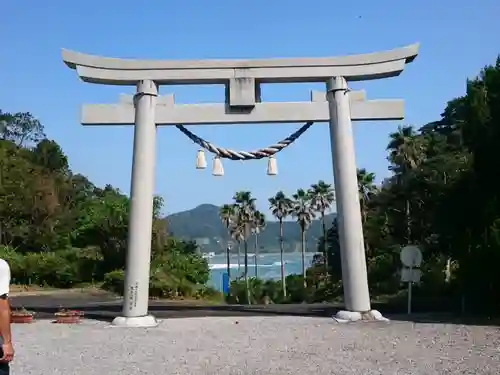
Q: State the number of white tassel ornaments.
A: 3